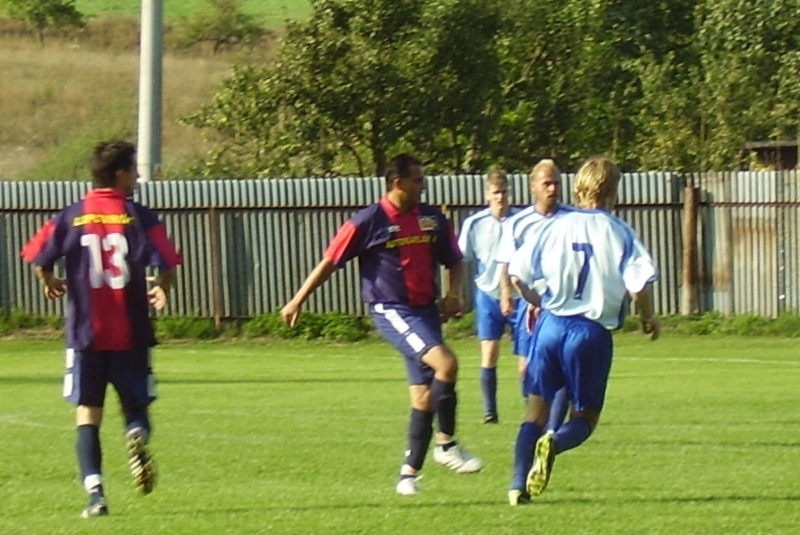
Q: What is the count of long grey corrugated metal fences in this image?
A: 1